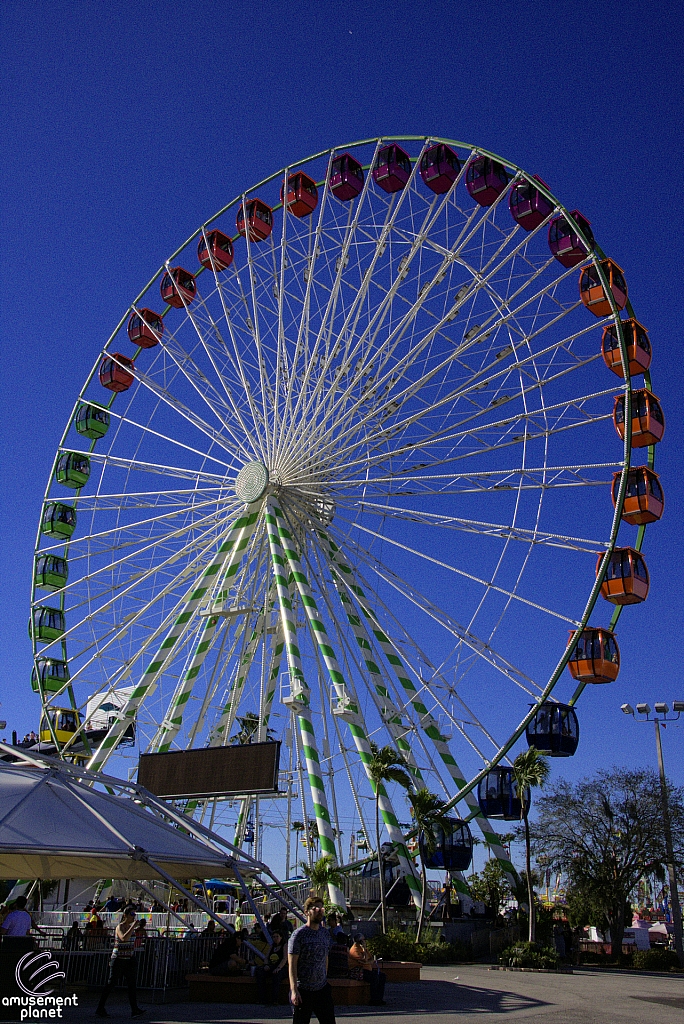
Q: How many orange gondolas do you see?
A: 6